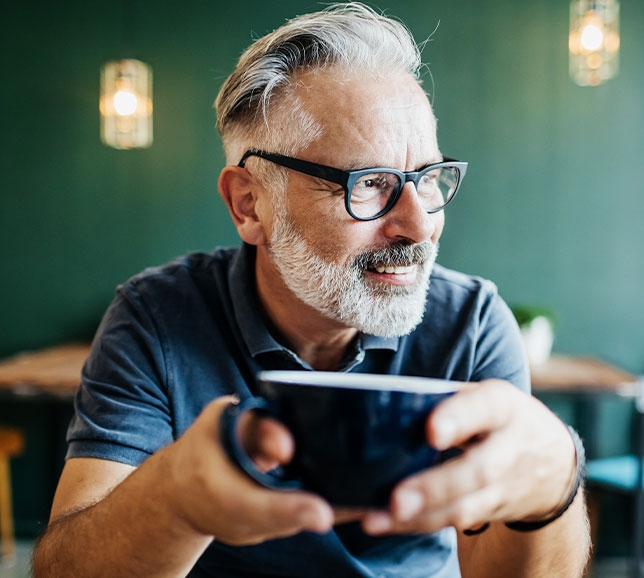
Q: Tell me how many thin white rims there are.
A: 1